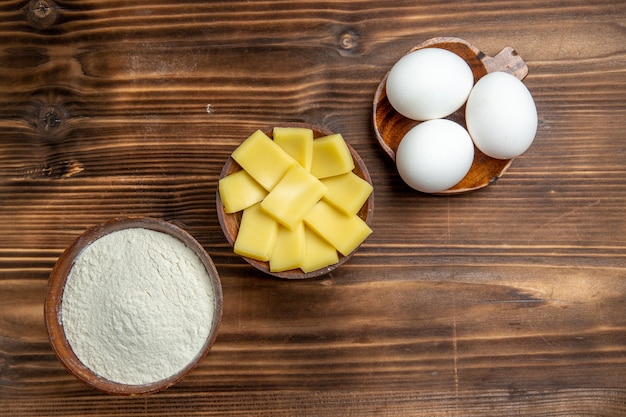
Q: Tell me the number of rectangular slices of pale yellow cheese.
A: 10